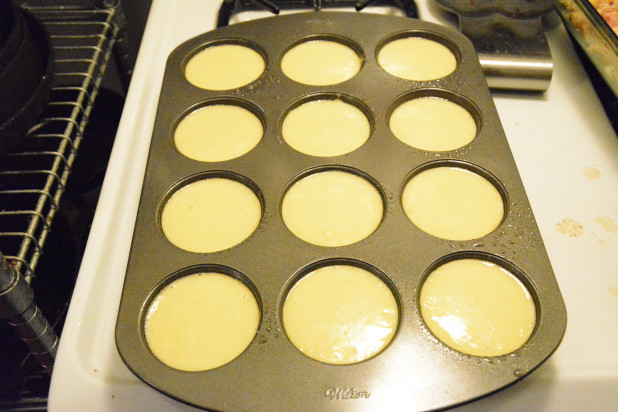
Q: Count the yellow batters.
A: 12